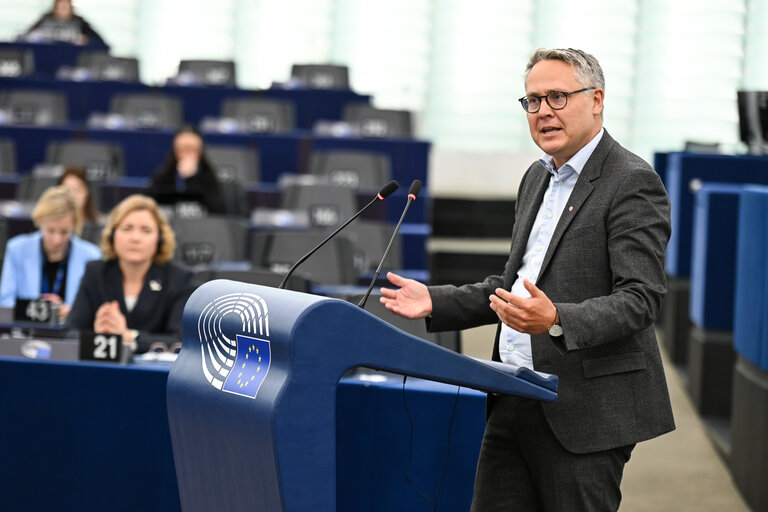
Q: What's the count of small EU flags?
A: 1